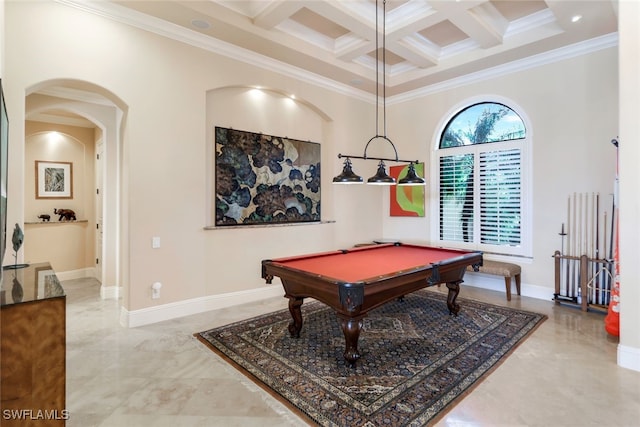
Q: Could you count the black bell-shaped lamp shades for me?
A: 3